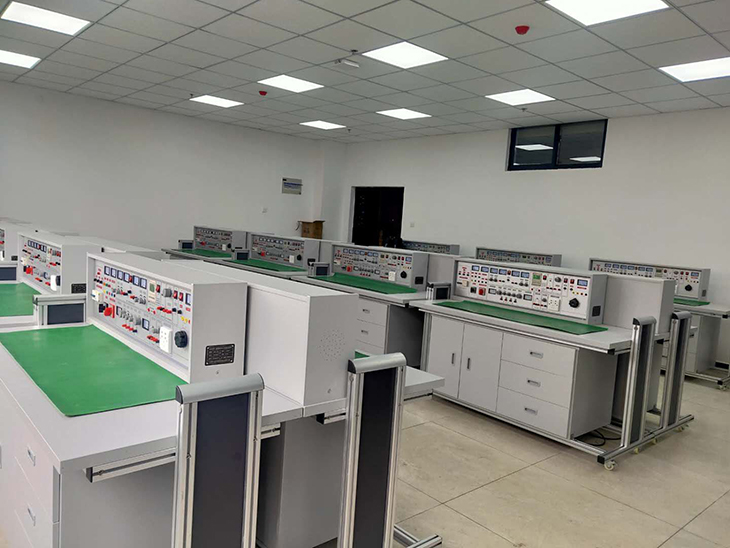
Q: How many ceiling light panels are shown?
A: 10